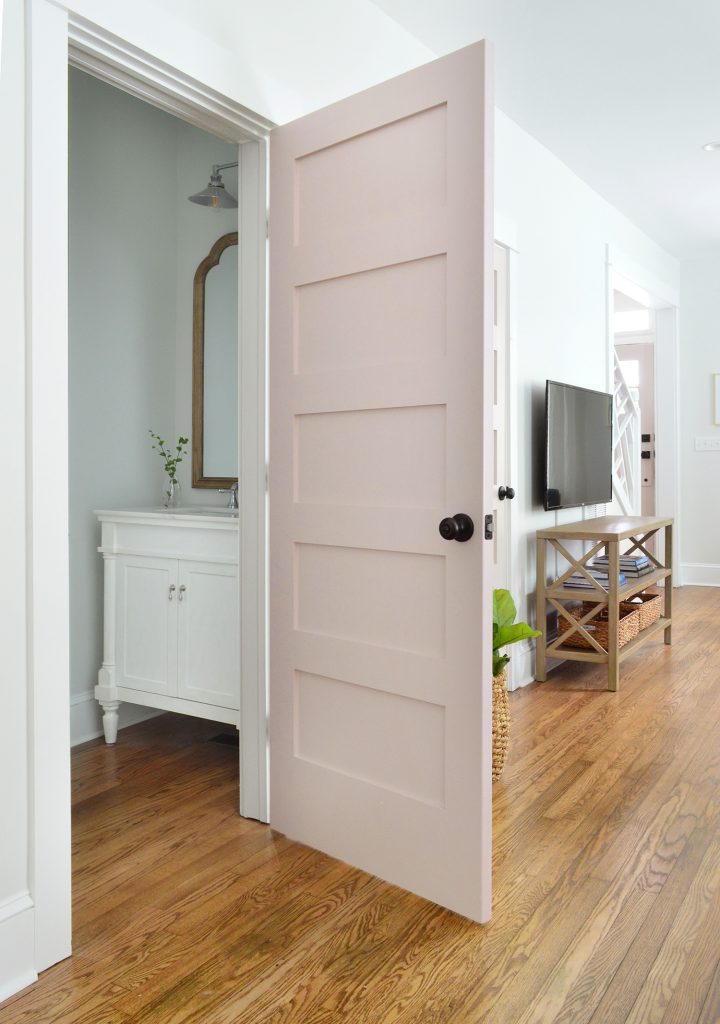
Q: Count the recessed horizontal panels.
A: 5